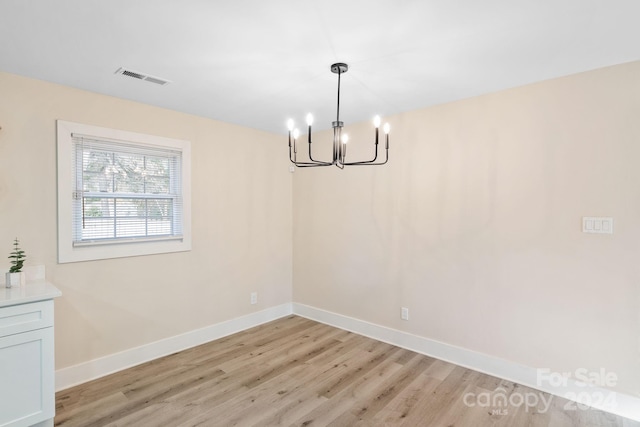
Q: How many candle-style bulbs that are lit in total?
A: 6